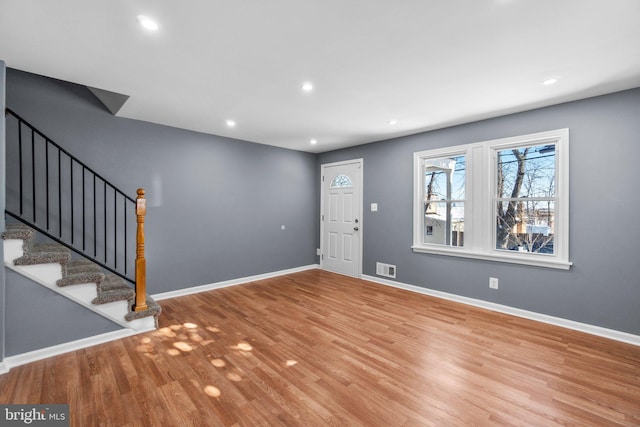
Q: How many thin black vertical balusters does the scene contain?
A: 10